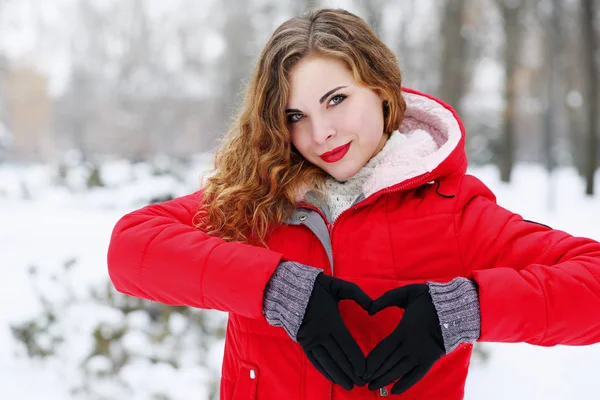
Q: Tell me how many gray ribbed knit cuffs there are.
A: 2